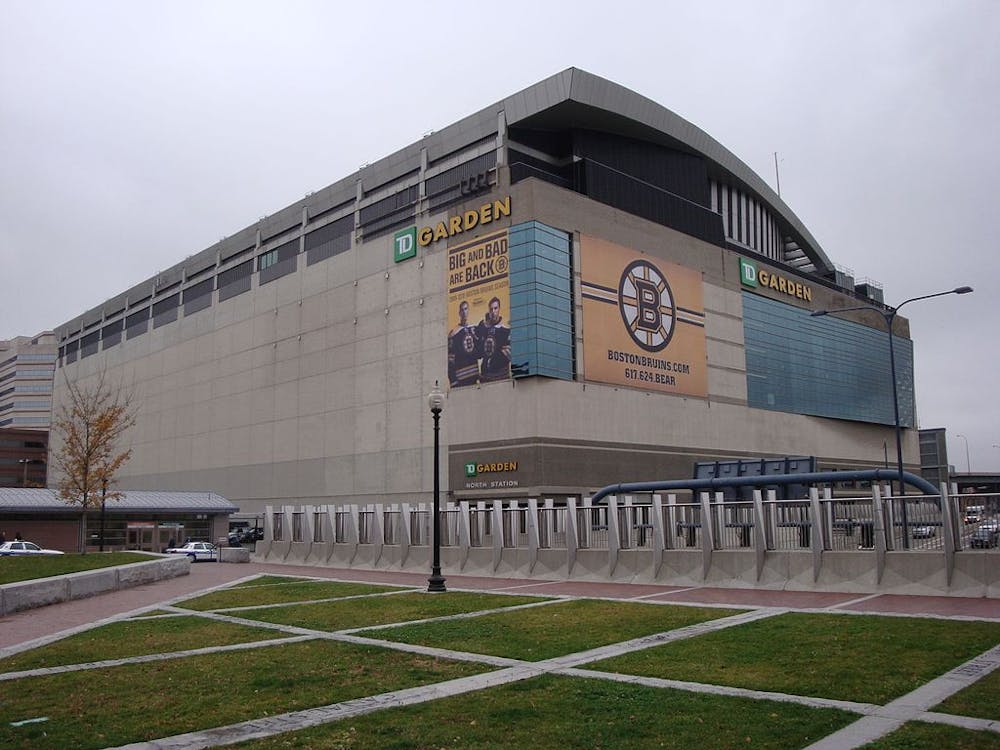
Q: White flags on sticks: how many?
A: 0